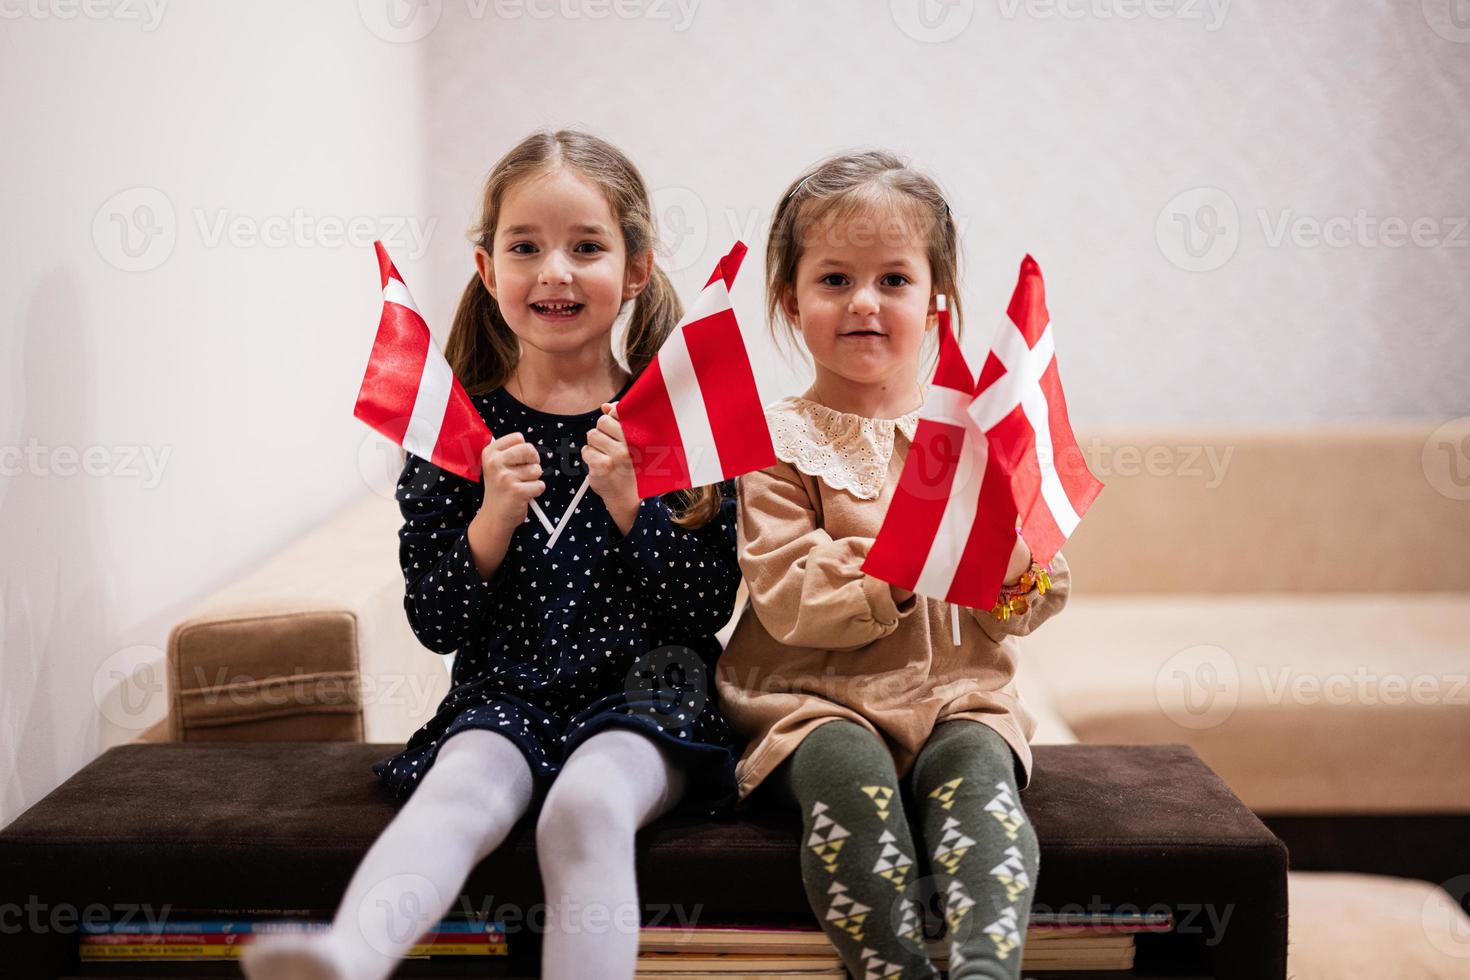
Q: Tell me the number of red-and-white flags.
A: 4